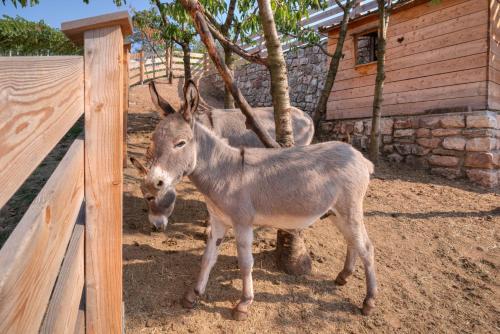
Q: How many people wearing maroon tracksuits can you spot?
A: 0